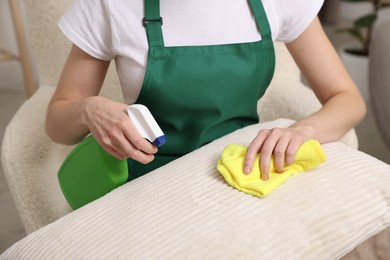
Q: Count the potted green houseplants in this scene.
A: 1